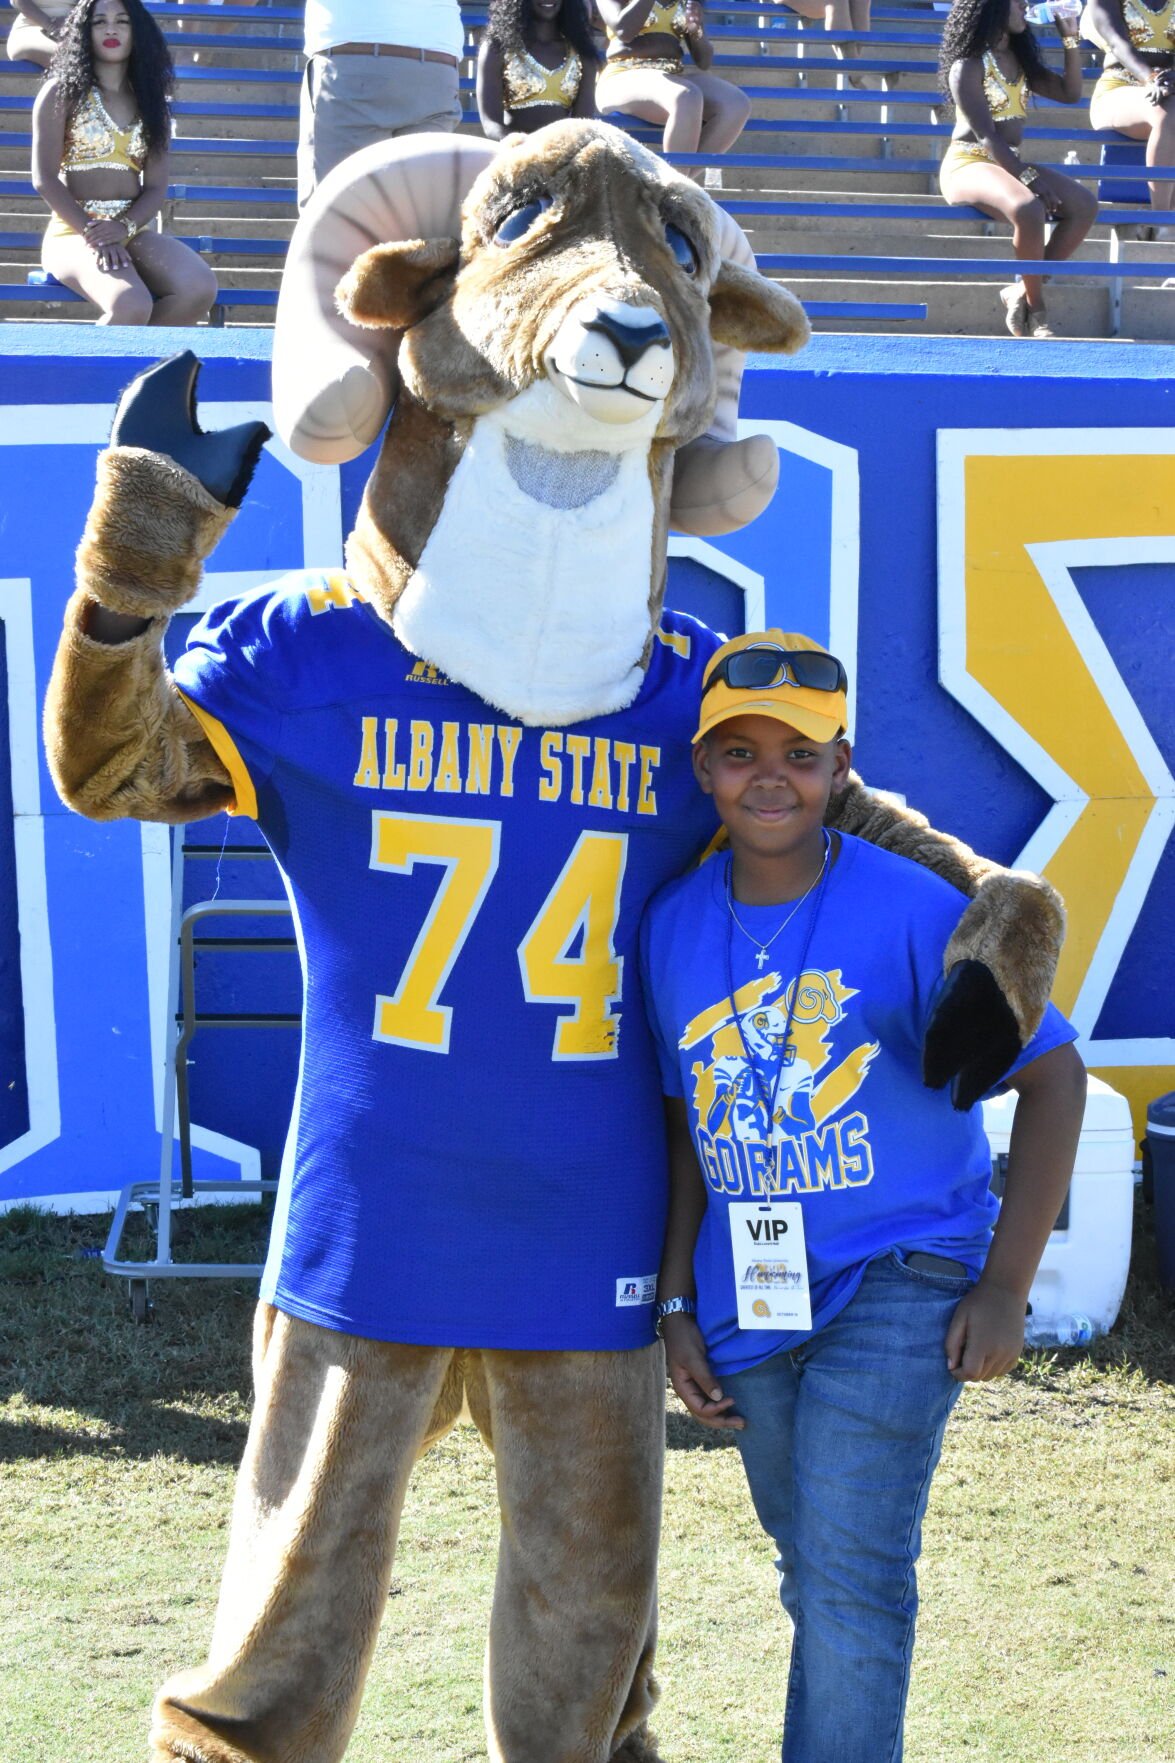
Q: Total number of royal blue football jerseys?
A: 1